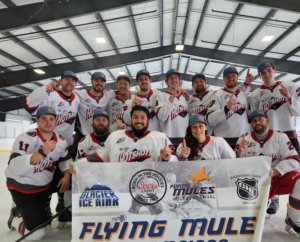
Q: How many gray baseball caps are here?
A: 12